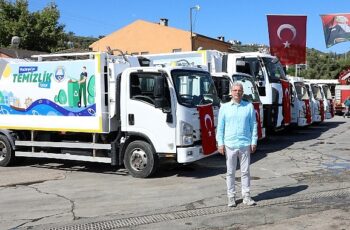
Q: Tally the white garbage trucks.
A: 6